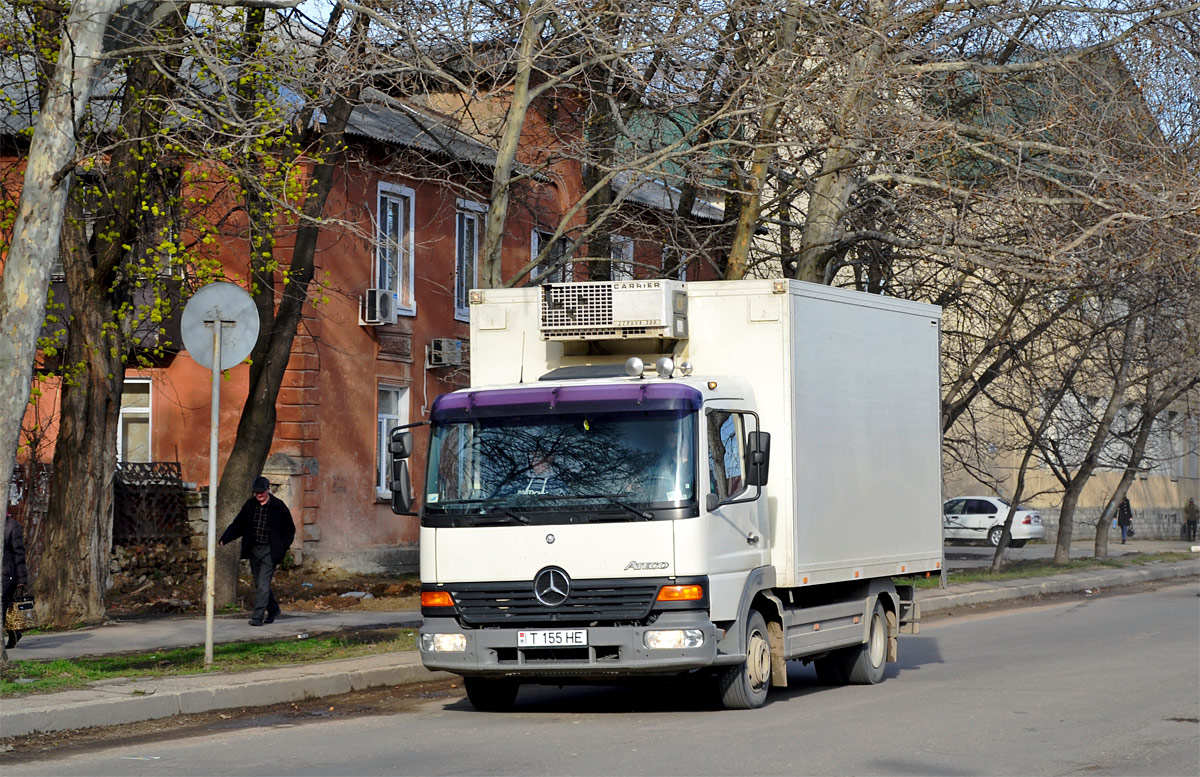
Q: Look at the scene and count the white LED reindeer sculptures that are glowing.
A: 0